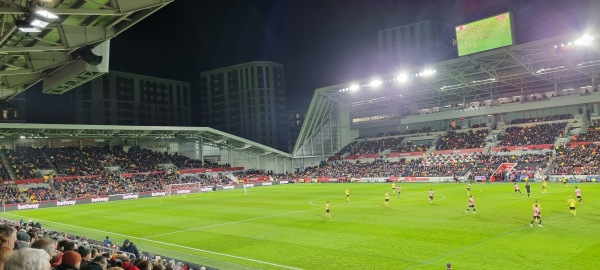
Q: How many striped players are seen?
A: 6